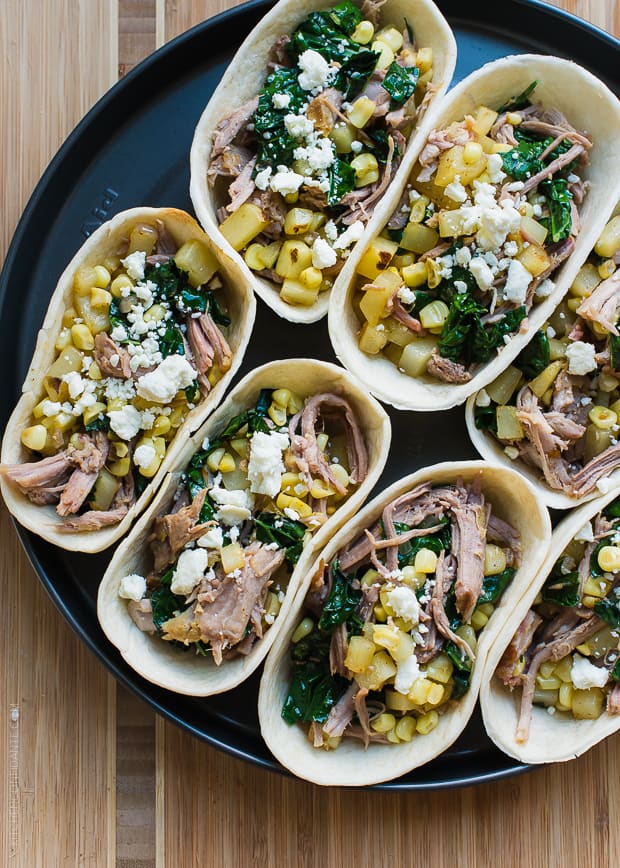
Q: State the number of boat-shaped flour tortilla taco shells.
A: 7